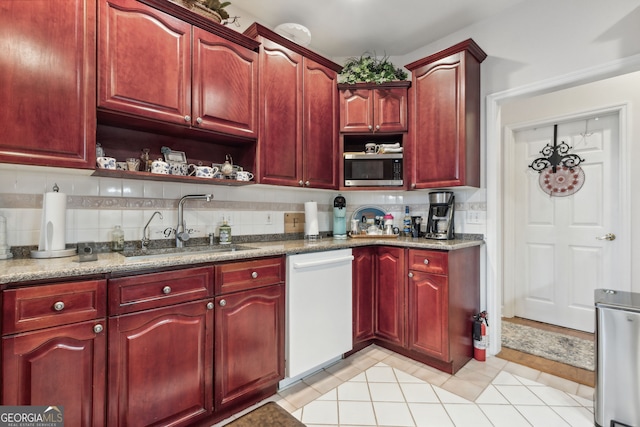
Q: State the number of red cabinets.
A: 14